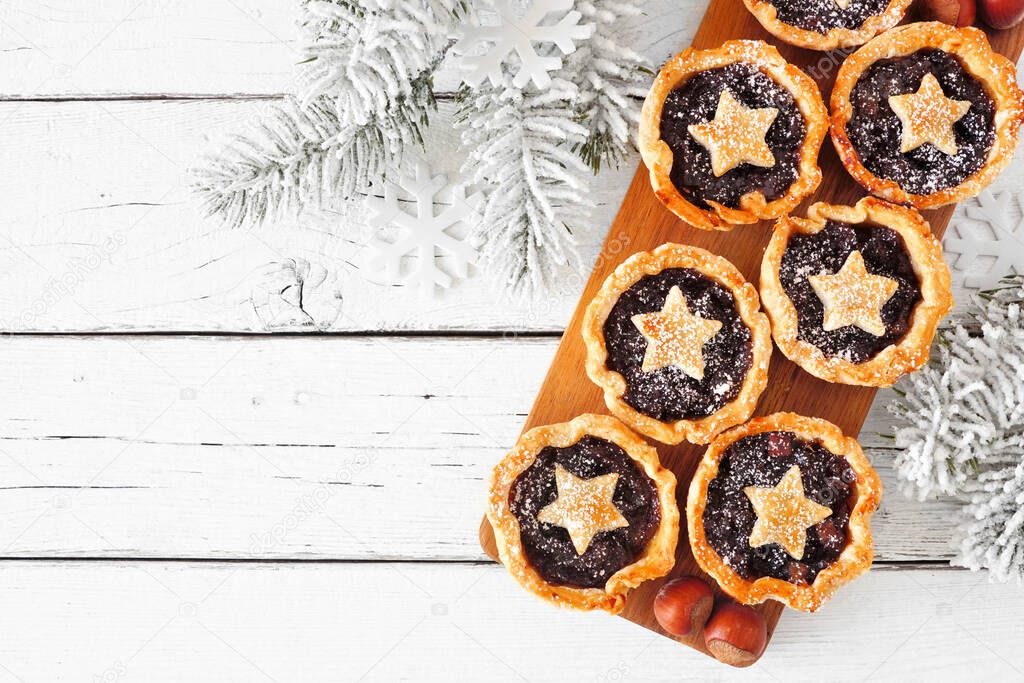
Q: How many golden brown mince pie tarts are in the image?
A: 7